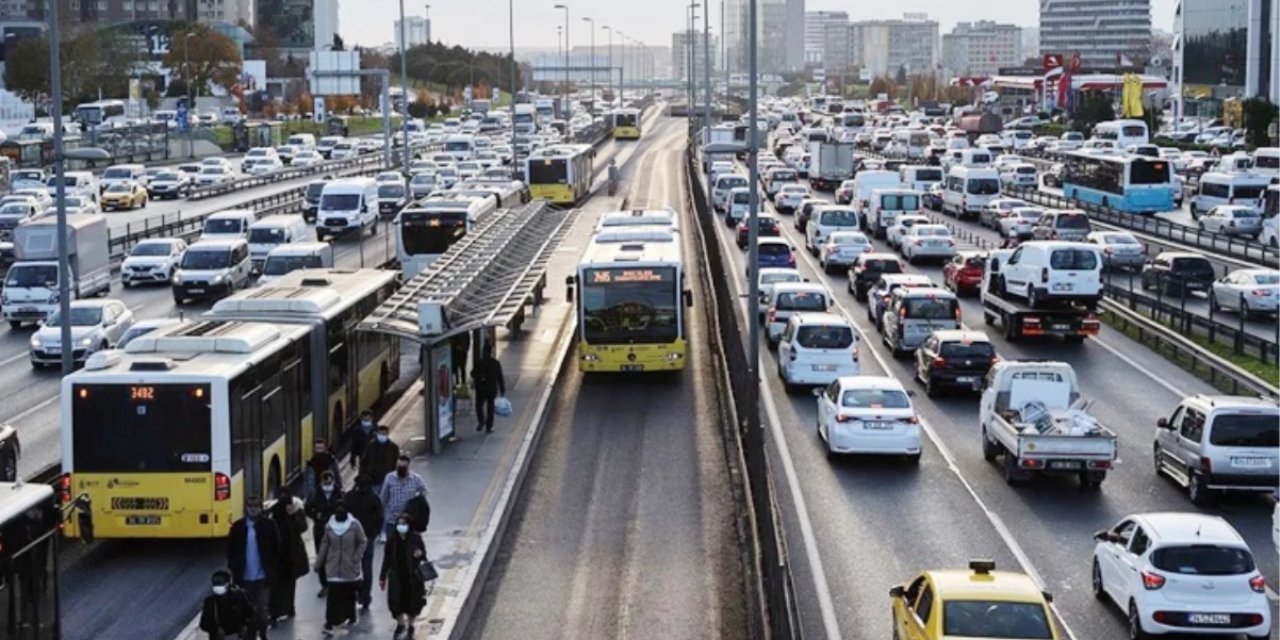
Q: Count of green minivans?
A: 0